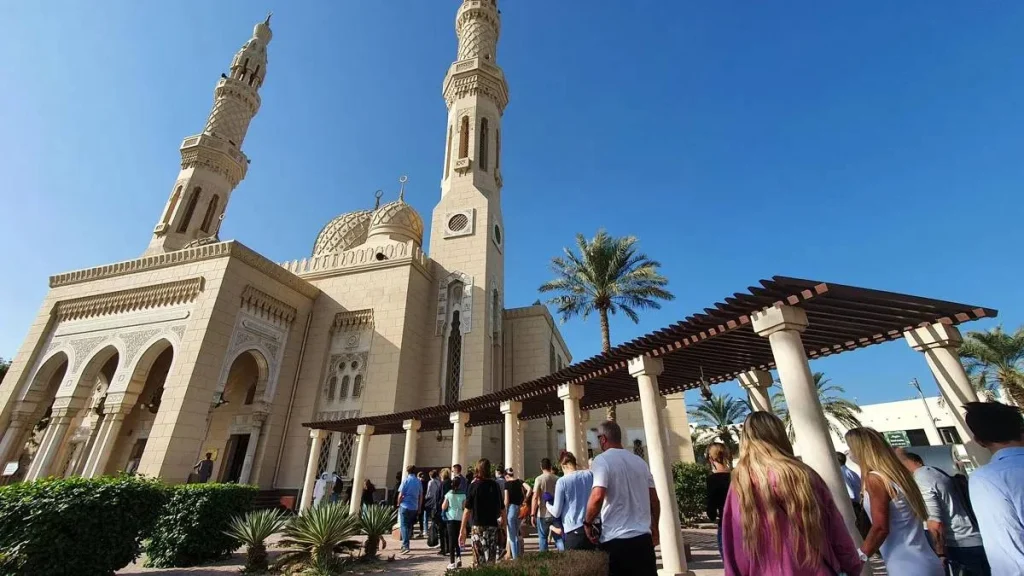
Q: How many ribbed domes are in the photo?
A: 2